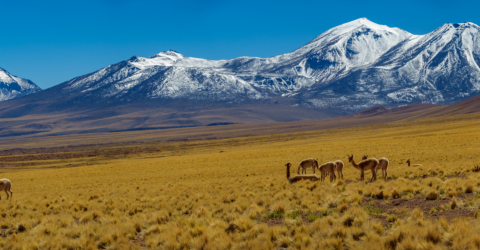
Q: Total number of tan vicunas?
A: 8